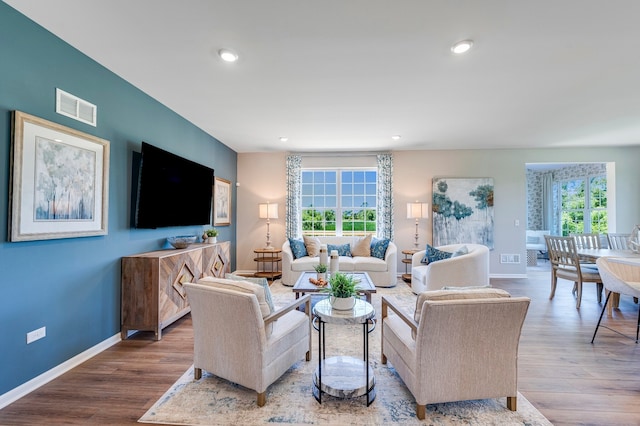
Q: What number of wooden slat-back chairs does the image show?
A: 3